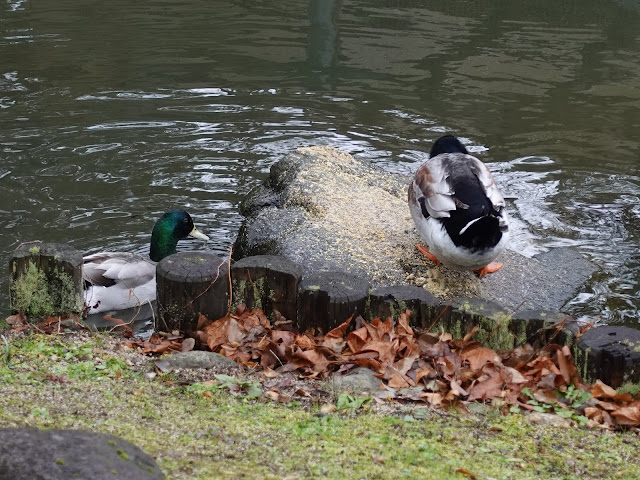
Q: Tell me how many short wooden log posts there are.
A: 8